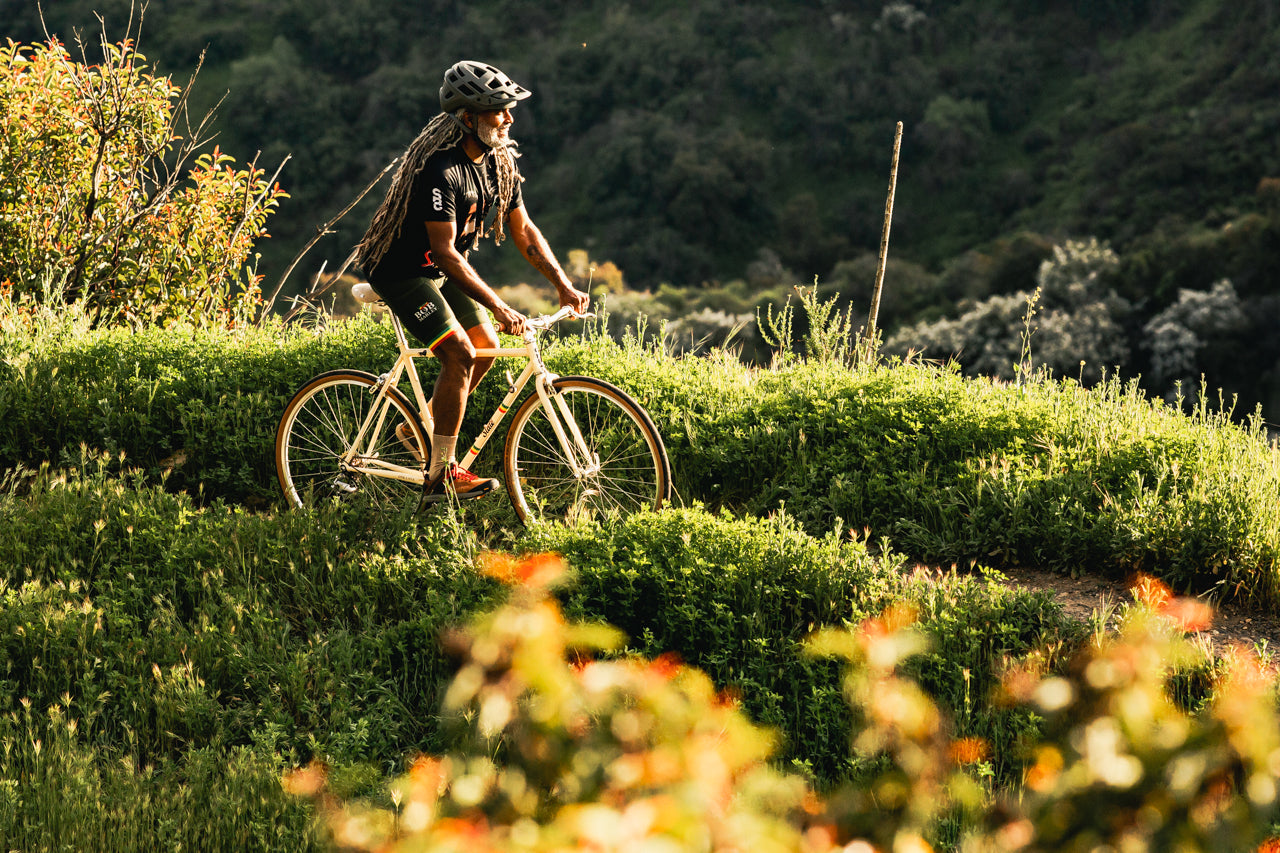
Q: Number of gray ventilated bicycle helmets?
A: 1